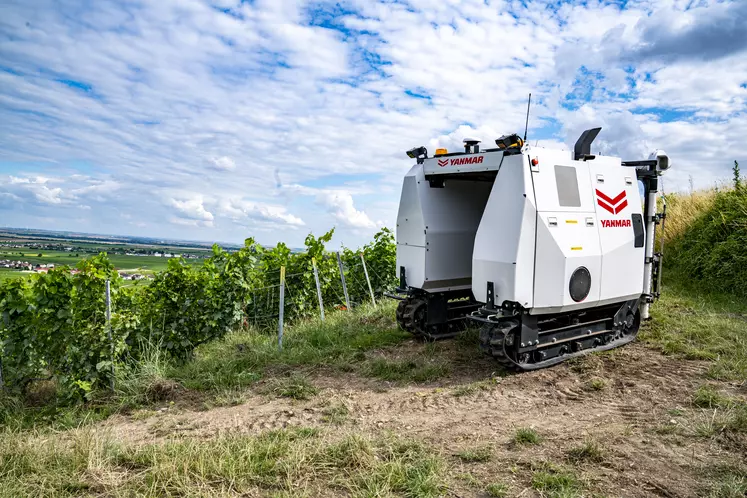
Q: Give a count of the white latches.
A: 4